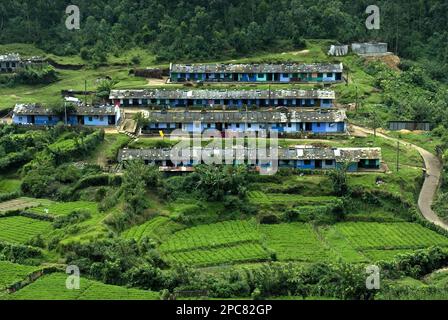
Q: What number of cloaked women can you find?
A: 0